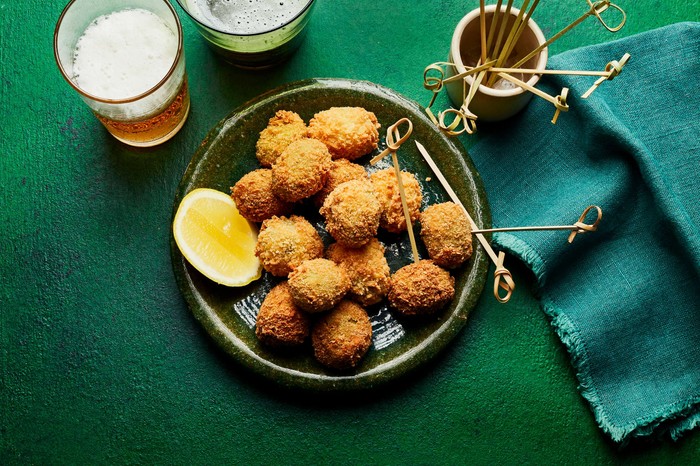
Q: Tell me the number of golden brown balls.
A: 14